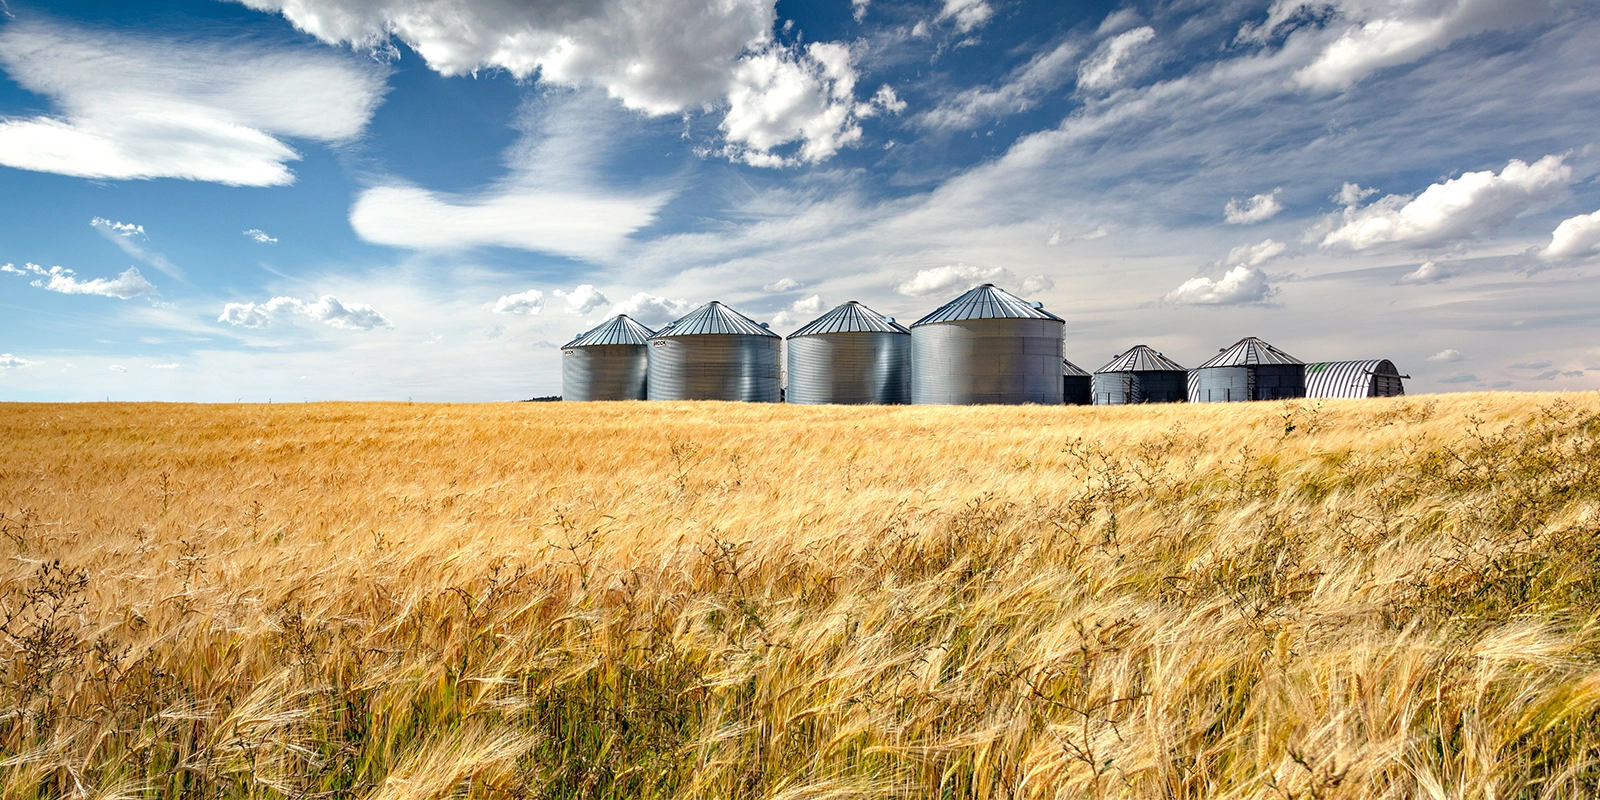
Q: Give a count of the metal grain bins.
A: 7